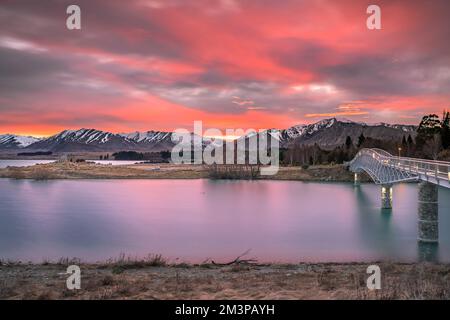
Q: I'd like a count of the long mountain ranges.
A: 1